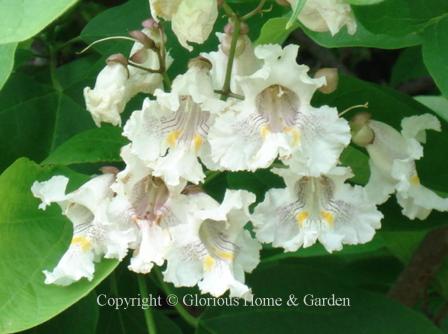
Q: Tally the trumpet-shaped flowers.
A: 7